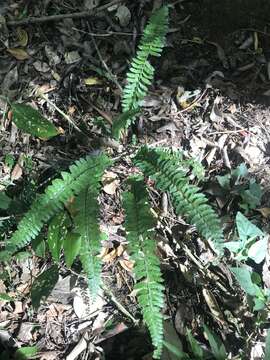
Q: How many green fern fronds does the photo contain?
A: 5